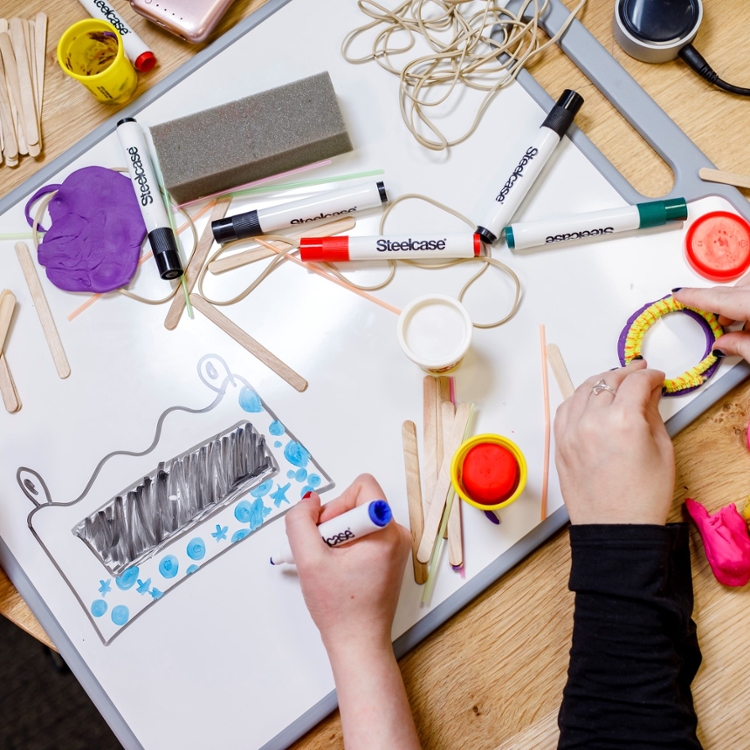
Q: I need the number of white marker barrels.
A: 7